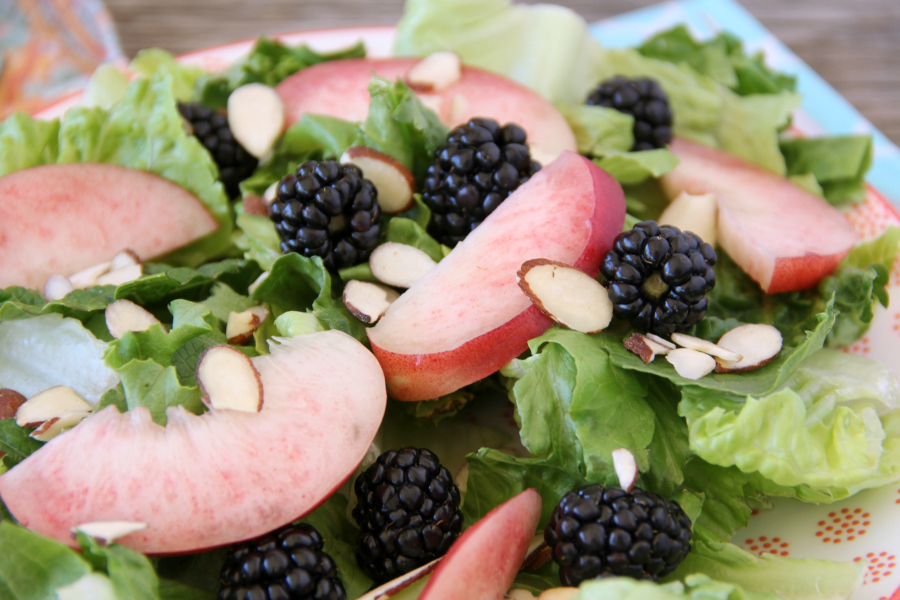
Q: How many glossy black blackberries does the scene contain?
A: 8